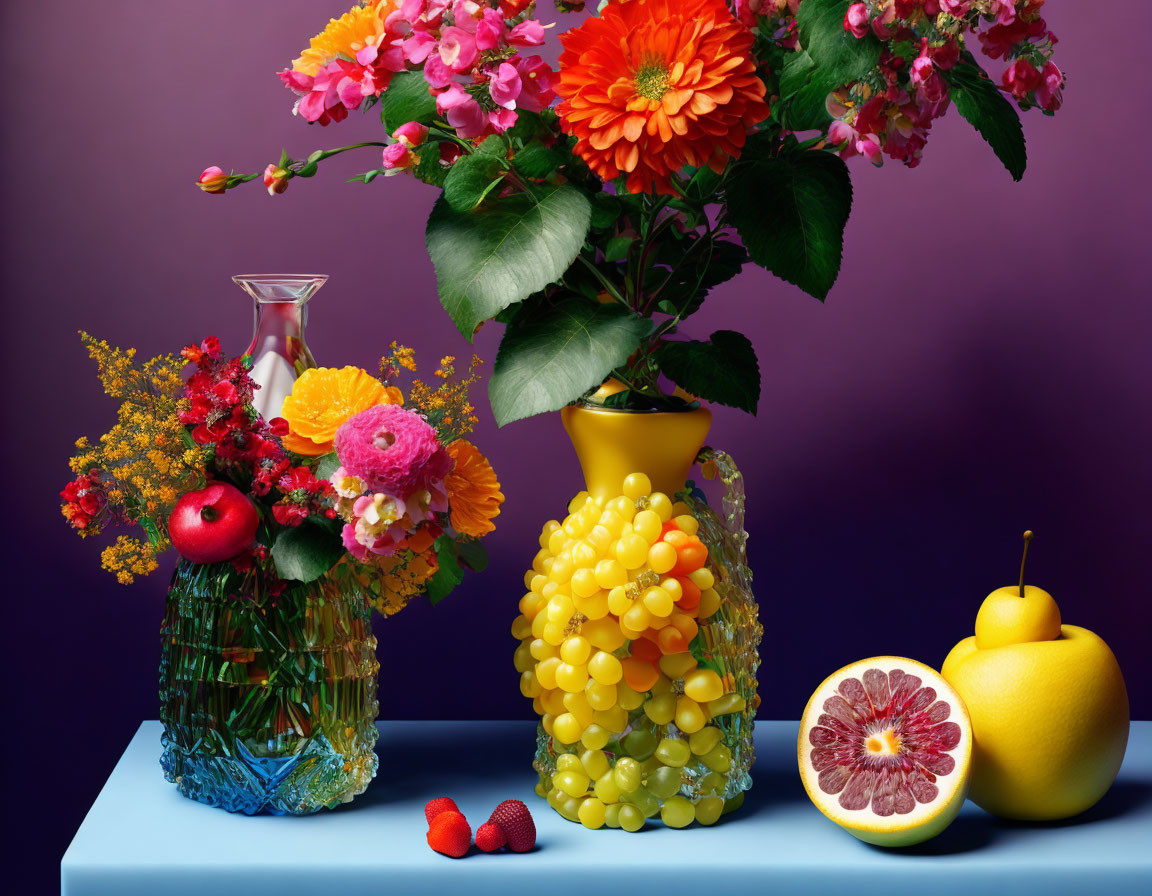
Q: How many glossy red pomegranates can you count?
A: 1